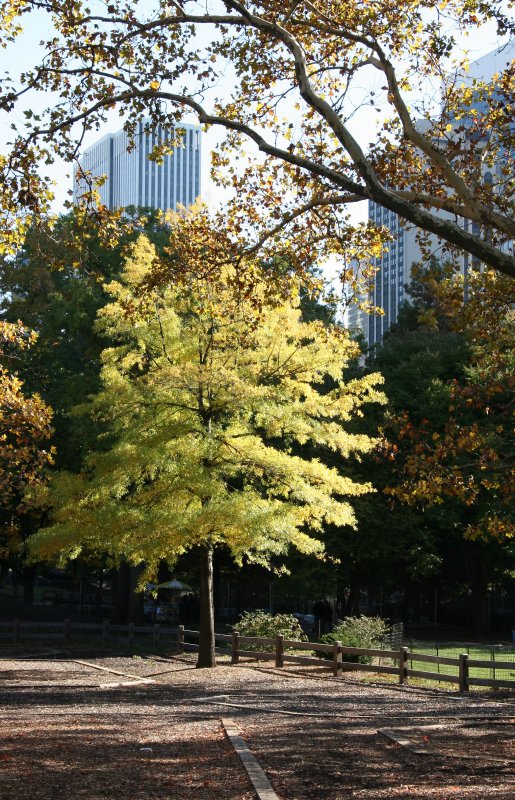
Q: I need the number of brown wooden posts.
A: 11